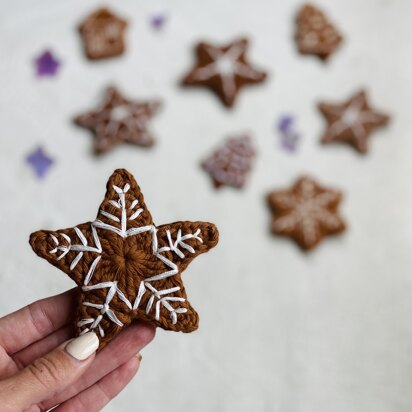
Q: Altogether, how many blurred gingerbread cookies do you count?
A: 7